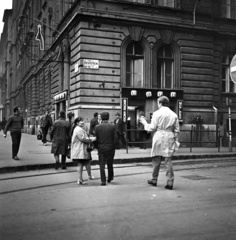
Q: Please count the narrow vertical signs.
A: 2